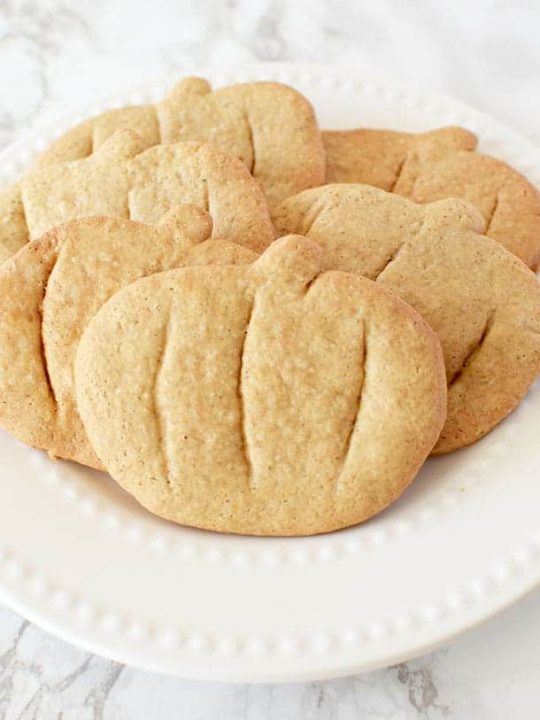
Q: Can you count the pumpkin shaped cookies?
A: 6